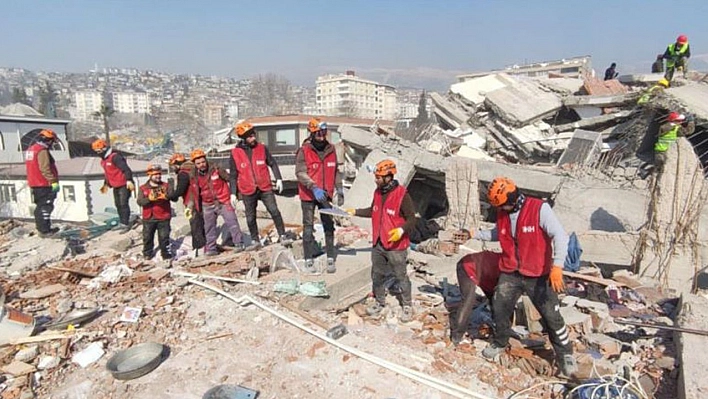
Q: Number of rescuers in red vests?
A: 10